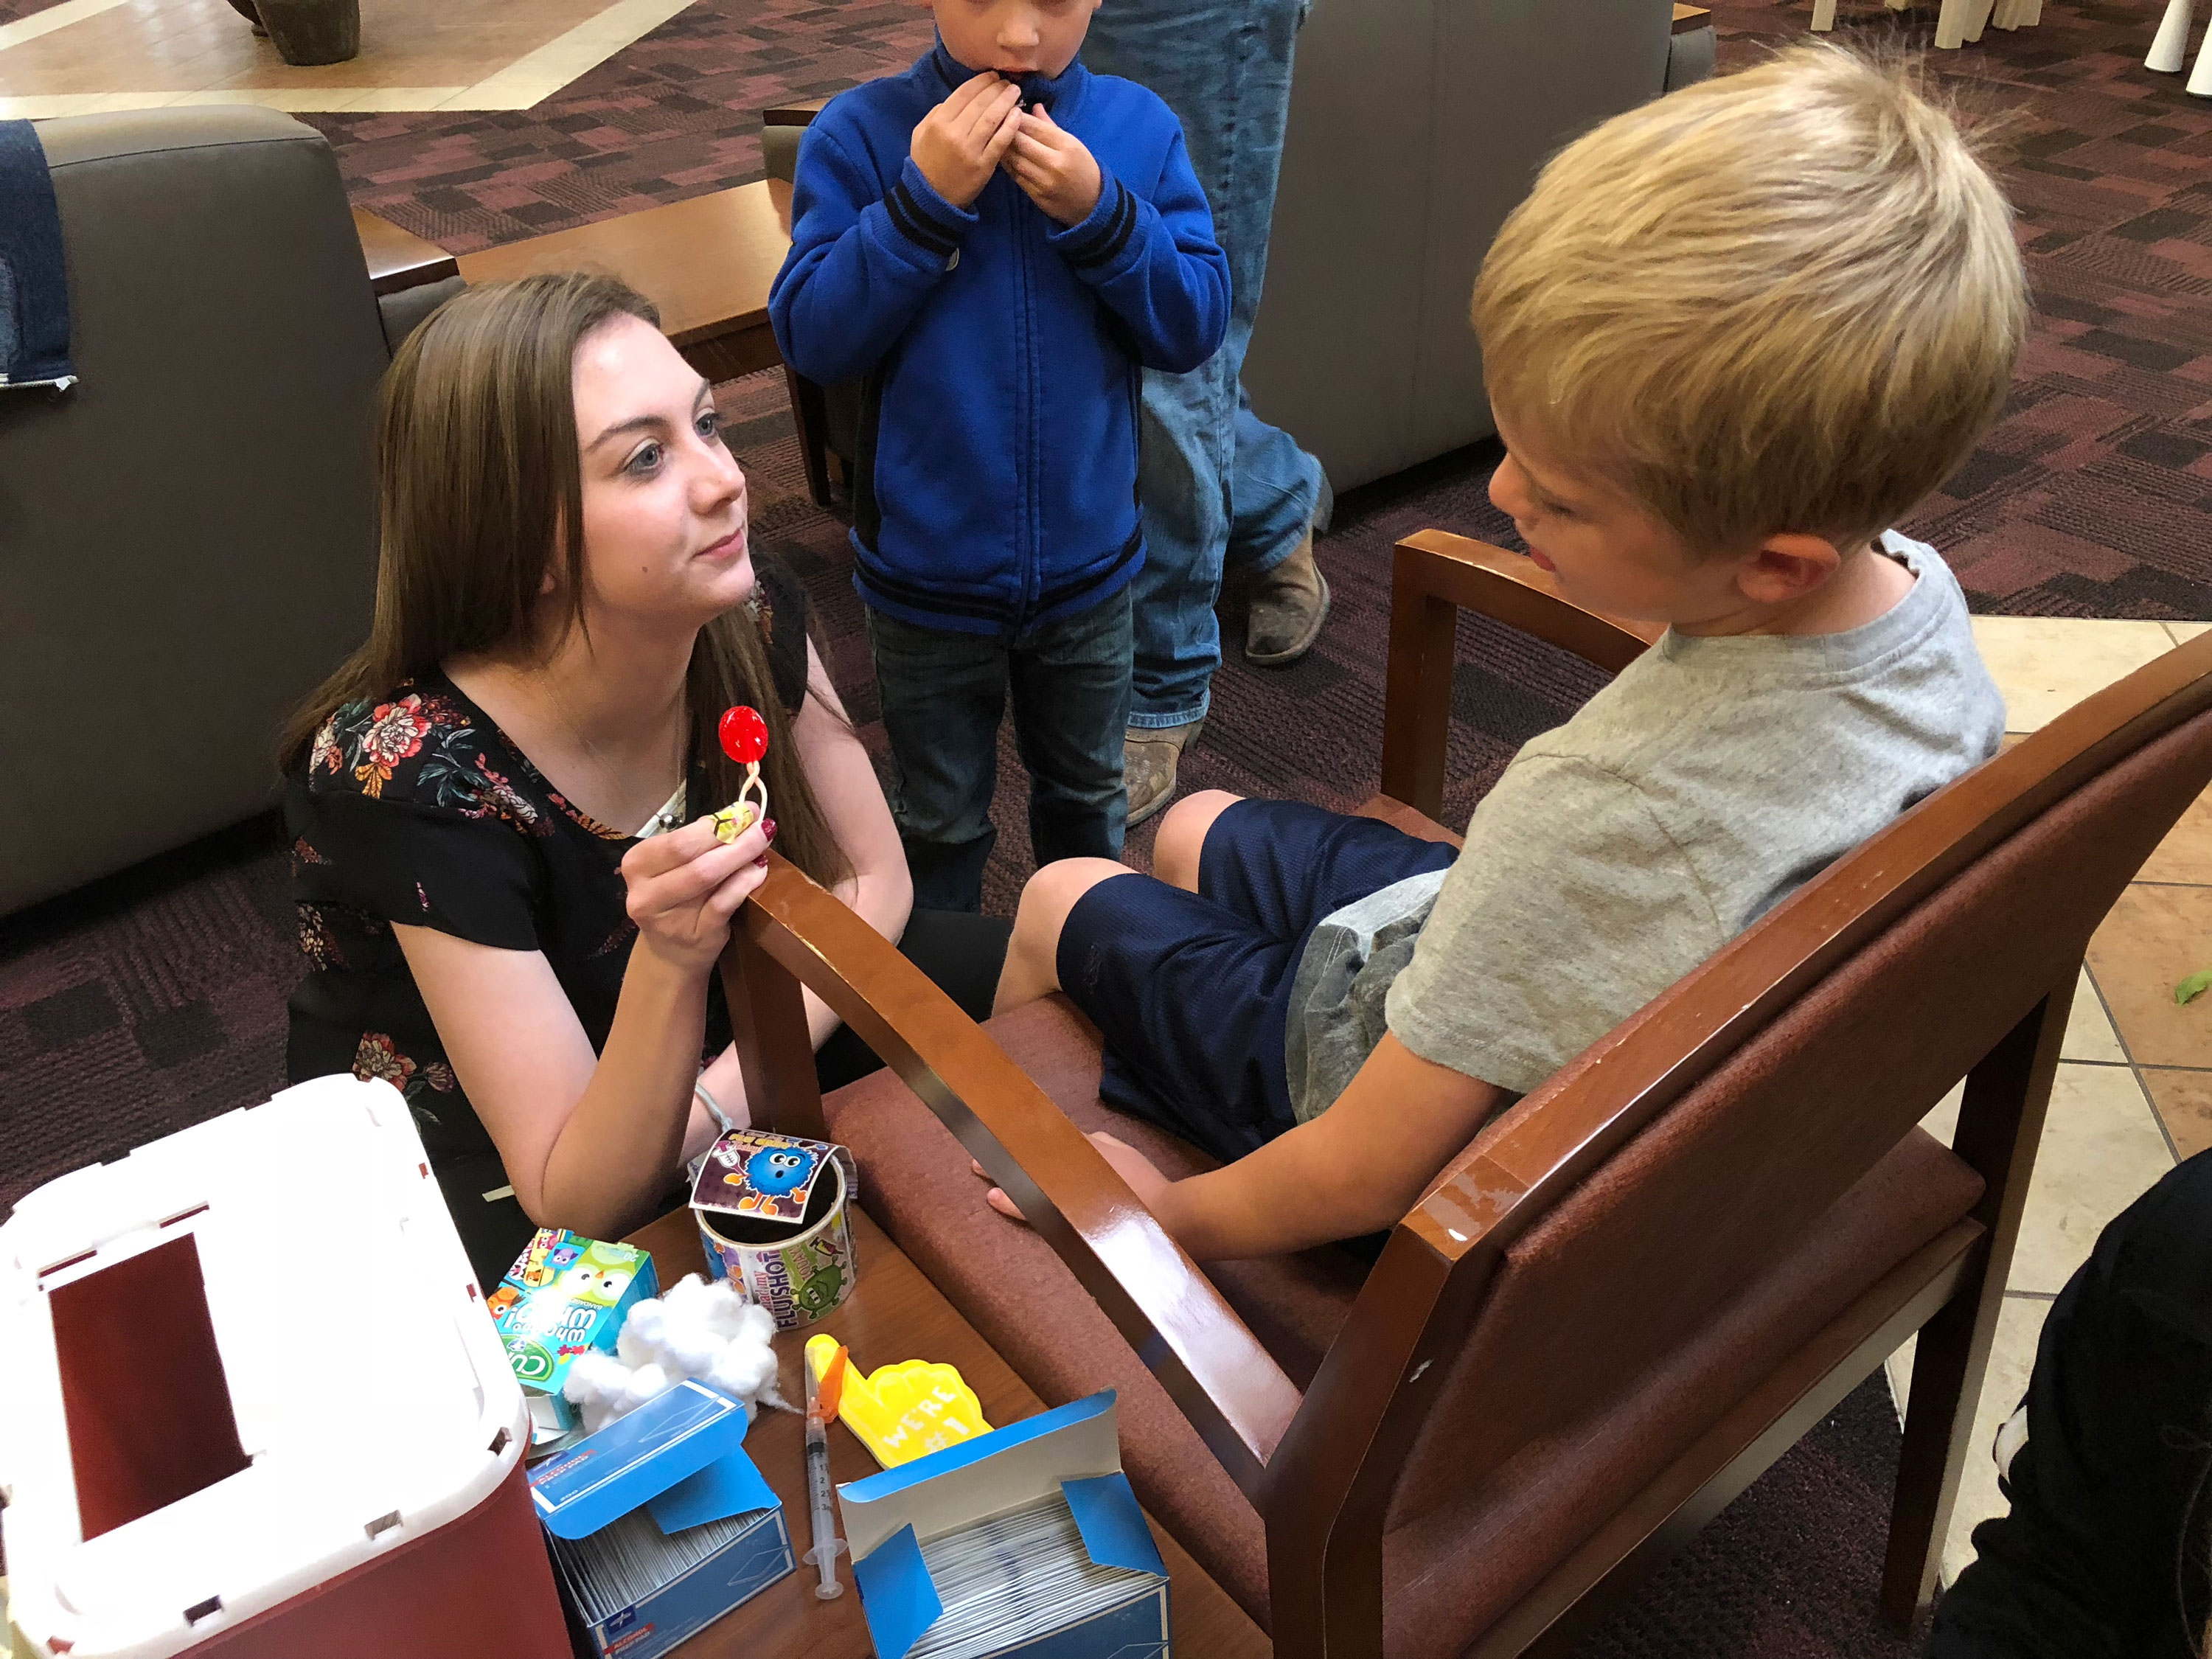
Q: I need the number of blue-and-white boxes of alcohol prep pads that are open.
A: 2